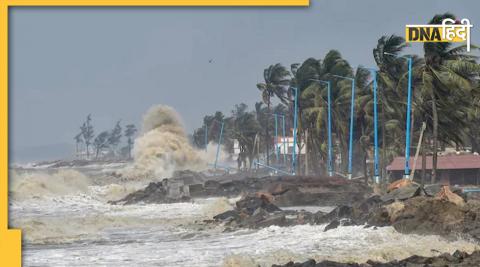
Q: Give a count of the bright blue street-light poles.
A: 9